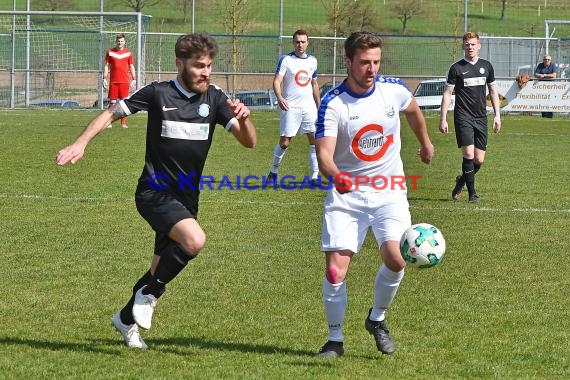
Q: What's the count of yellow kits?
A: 0